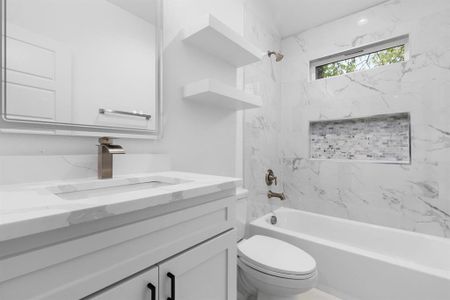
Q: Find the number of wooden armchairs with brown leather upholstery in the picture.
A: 0